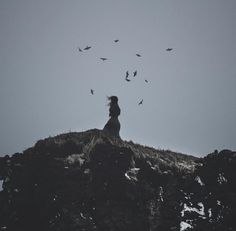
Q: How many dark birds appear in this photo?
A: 12